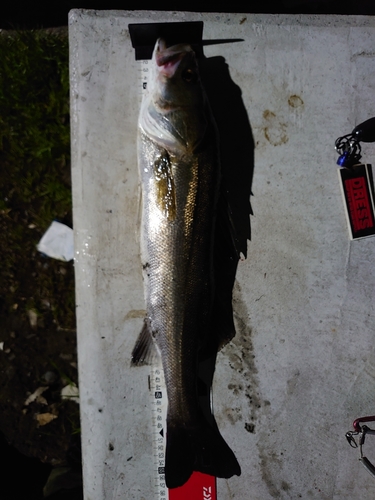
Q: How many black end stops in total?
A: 1